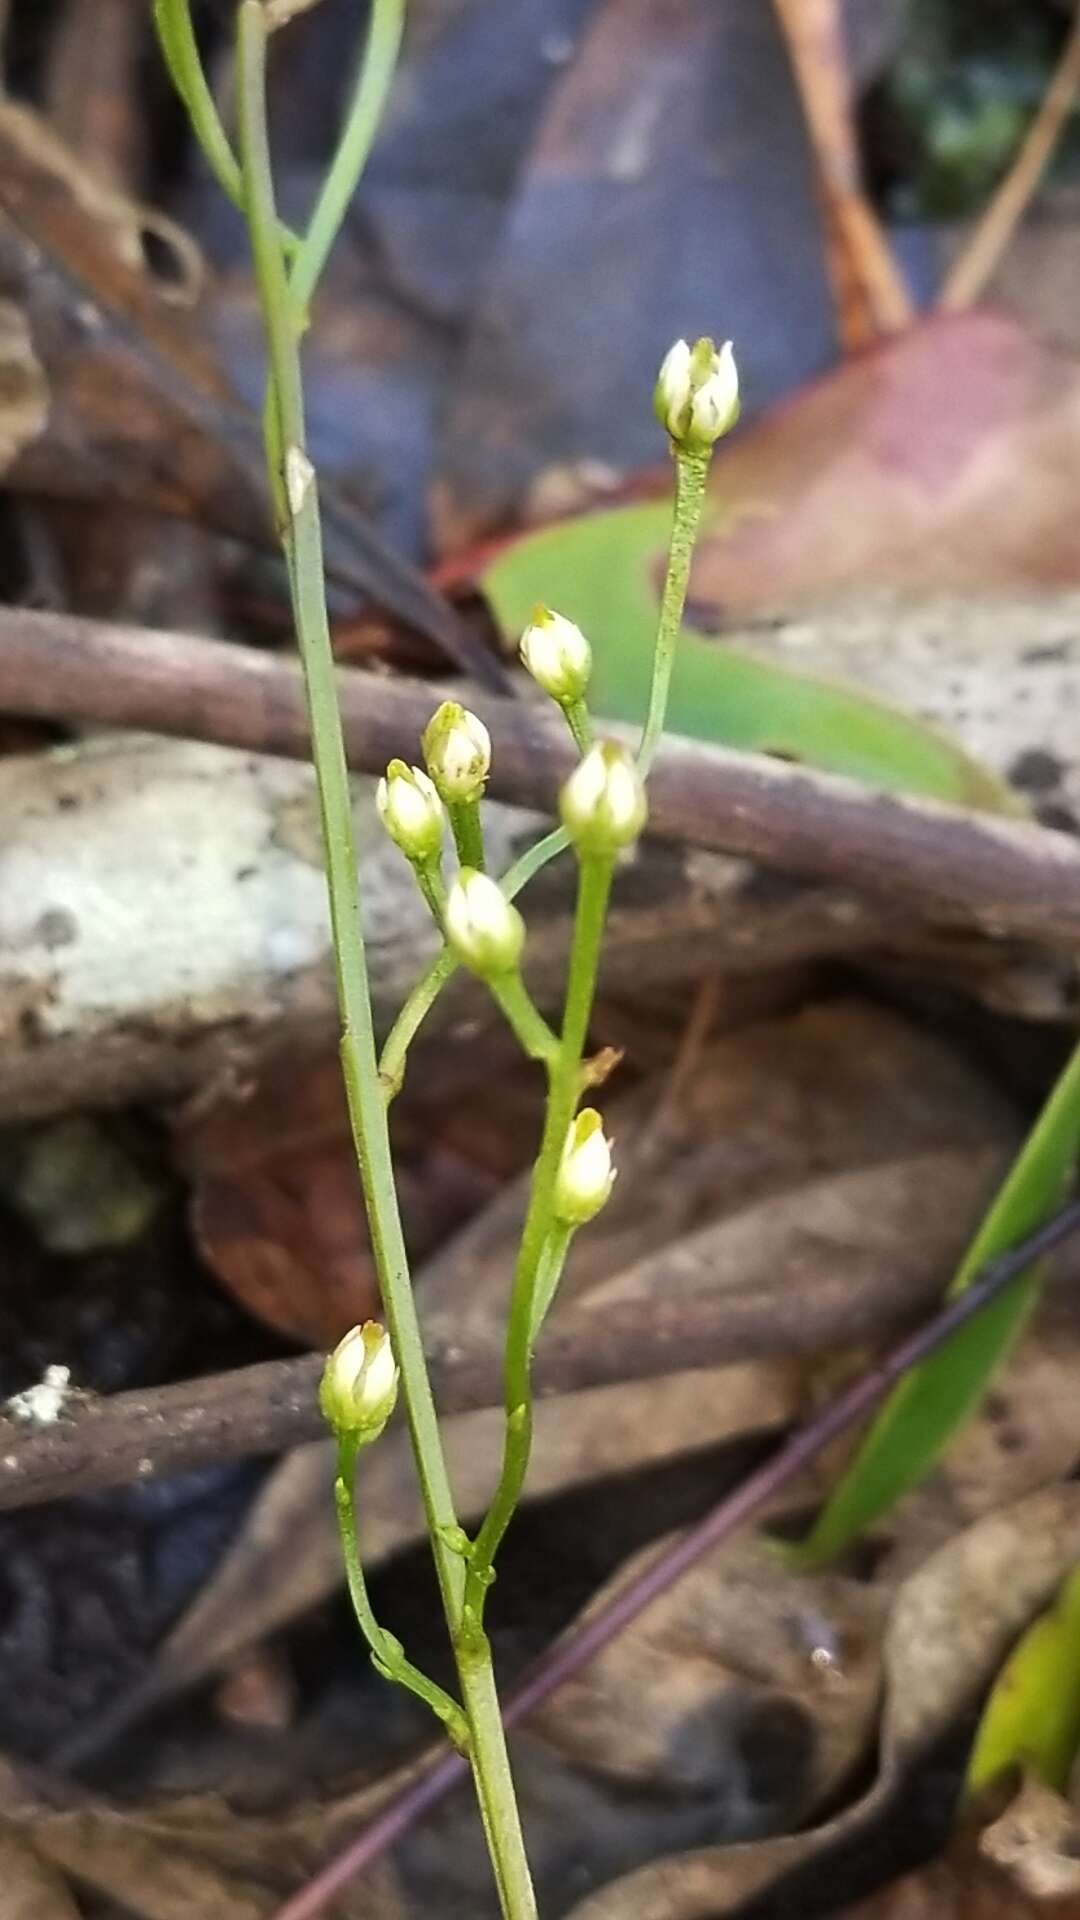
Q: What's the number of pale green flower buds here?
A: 8